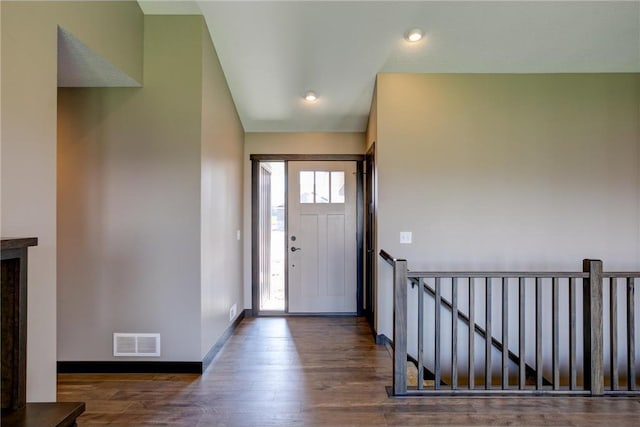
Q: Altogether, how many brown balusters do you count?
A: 12